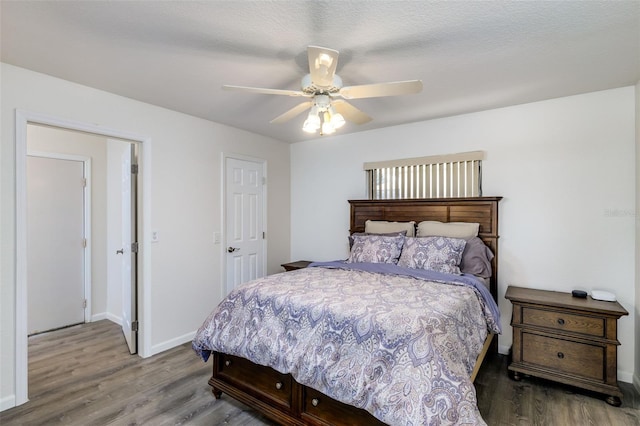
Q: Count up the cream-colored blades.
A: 5